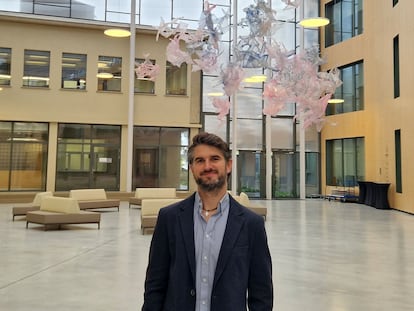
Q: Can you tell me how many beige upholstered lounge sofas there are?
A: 6